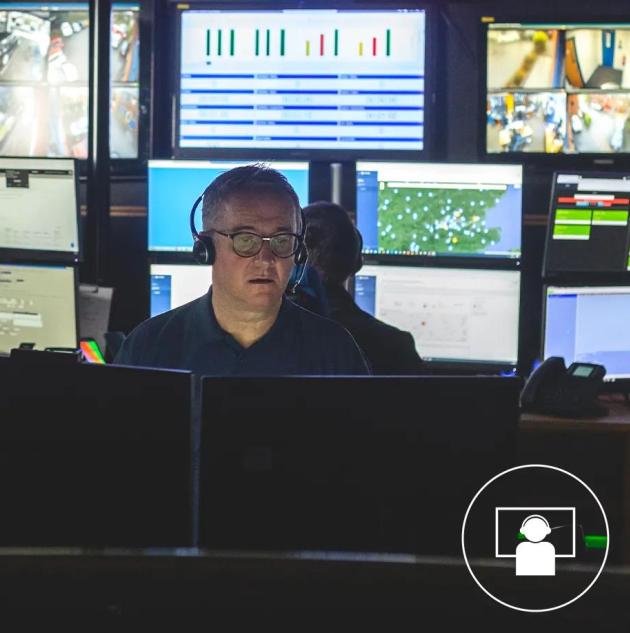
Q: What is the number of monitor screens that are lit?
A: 11